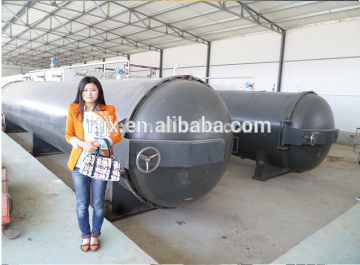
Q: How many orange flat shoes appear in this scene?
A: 2